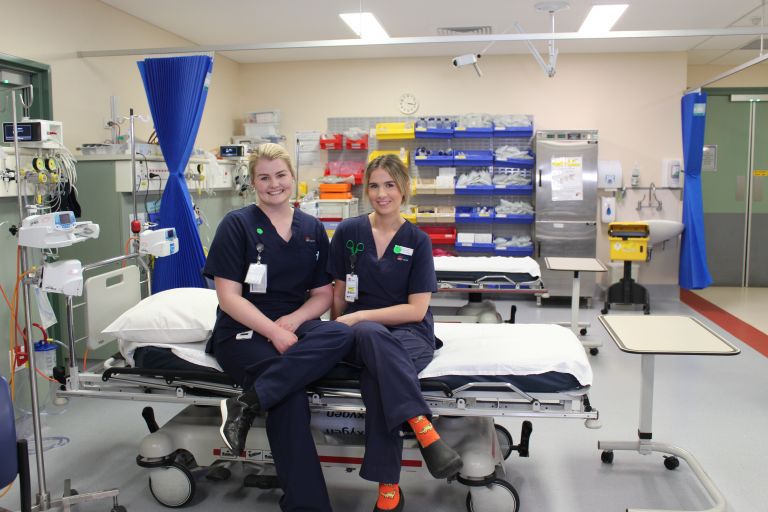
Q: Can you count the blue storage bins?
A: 12